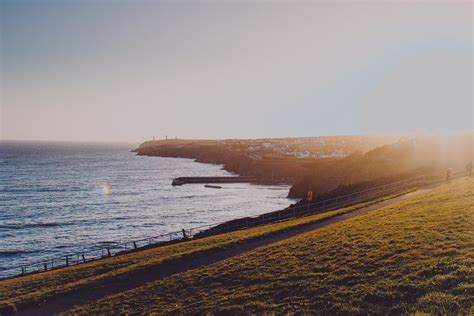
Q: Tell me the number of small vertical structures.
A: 3